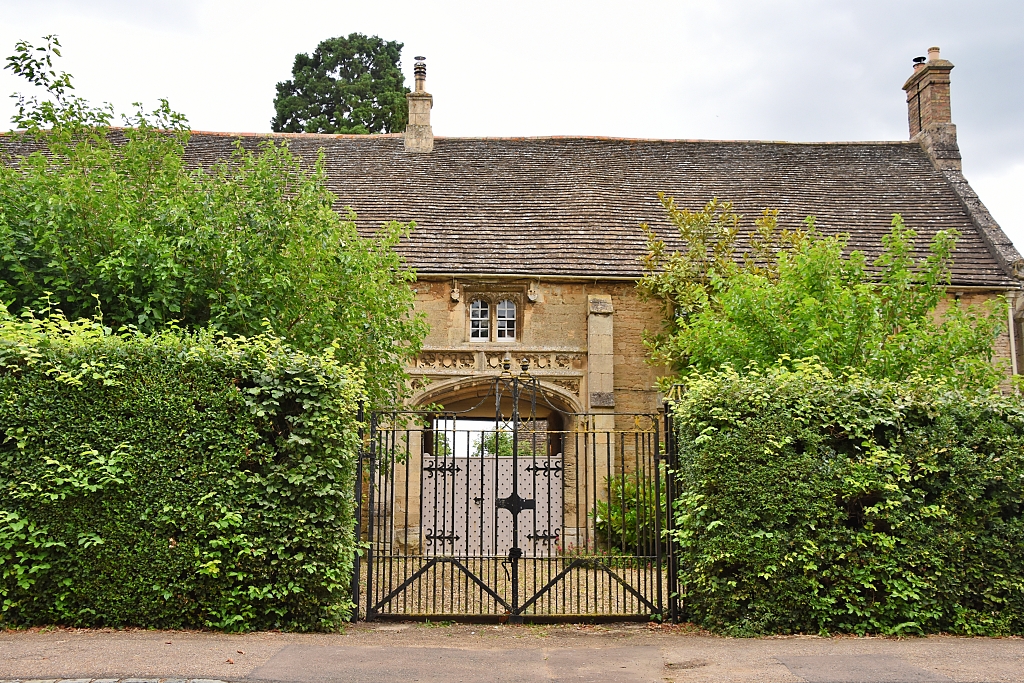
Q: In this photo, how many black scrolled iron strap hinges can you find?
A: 4